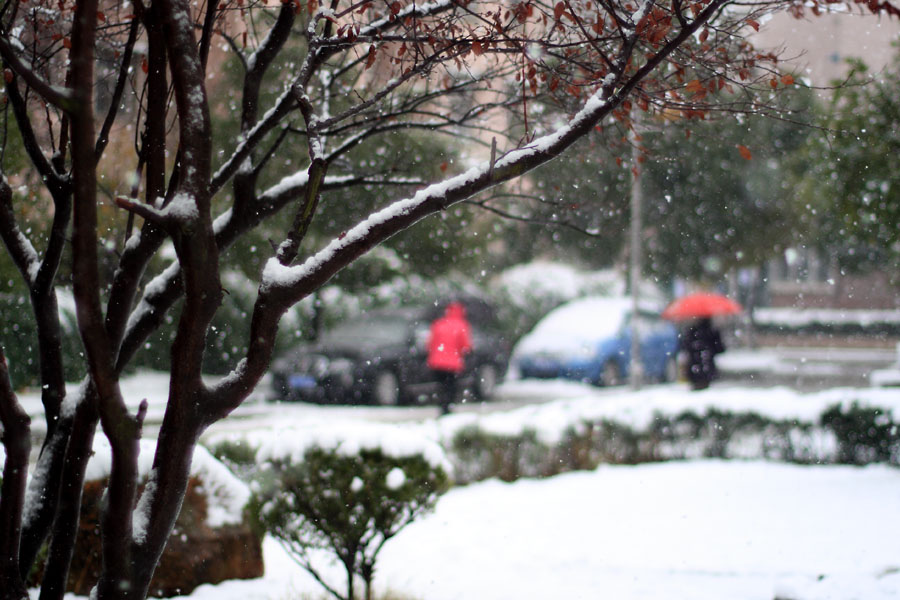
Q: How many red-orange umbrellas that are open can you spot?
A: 1